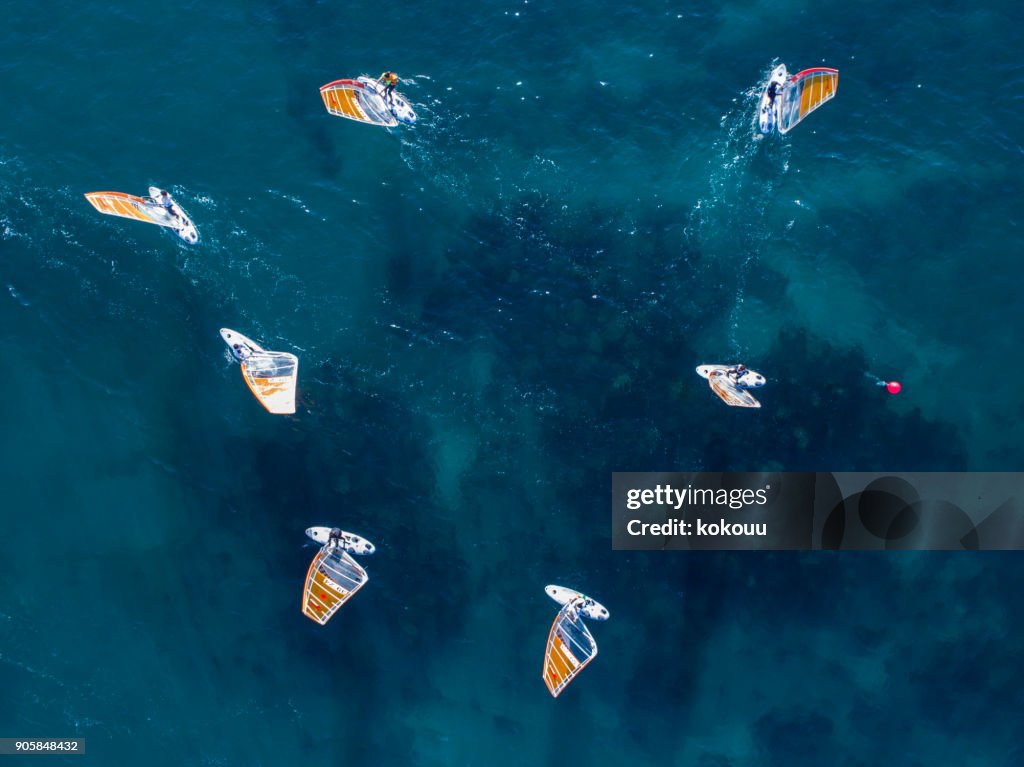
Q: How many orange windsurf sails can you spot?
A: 7